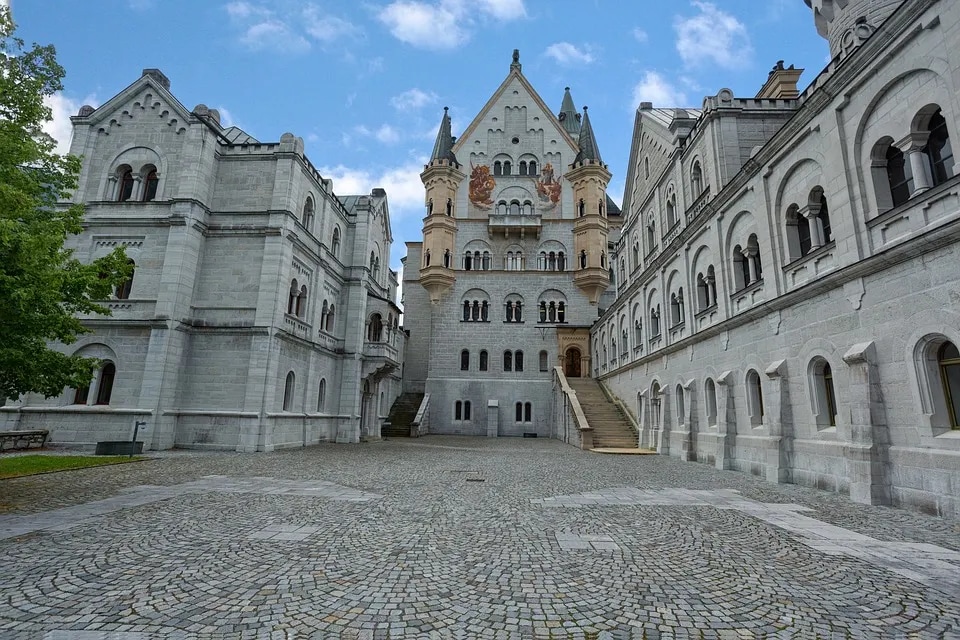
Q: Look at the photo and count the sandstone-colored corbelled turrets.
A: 2